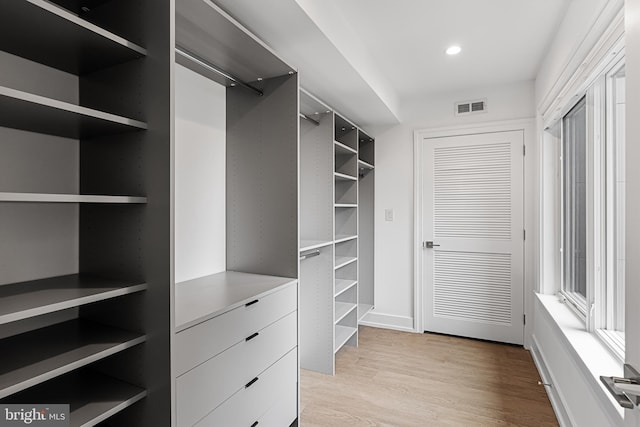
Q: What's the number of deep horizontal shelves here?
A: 6